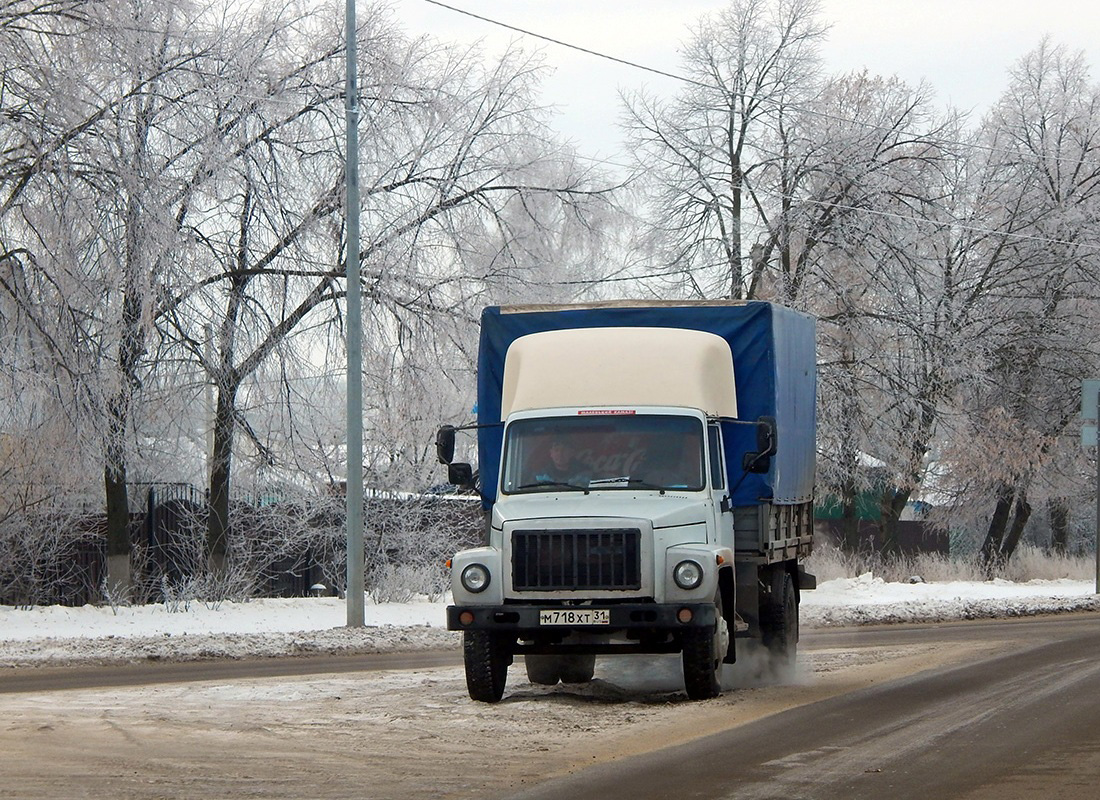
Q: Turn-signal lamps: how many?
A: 4